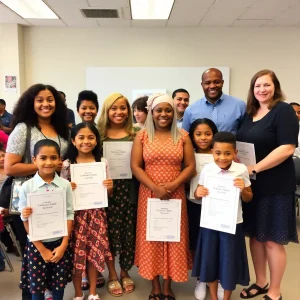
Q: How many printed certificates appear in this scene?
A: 7